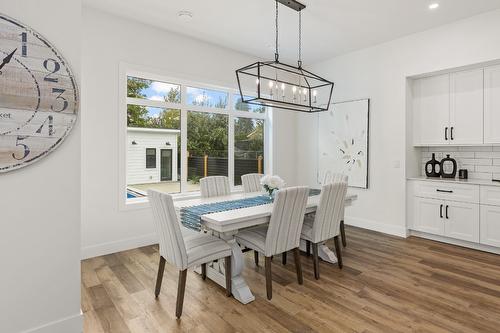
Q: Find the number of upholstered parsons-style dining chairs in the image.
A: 6